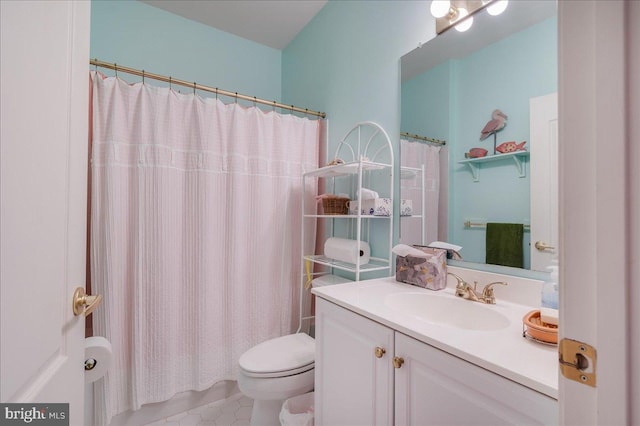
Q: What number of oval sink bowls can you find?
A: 1